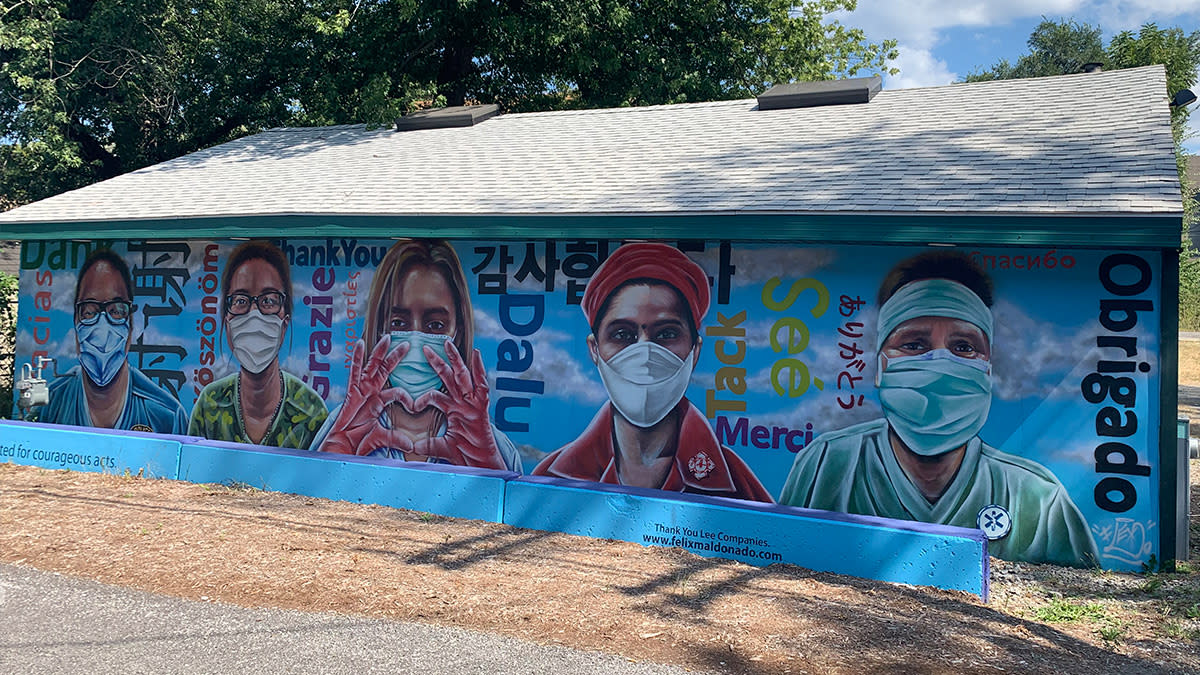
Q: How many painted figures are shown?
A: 5